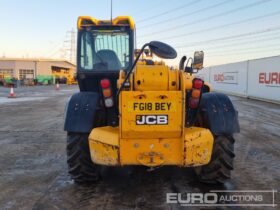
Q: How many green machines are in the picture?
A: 2